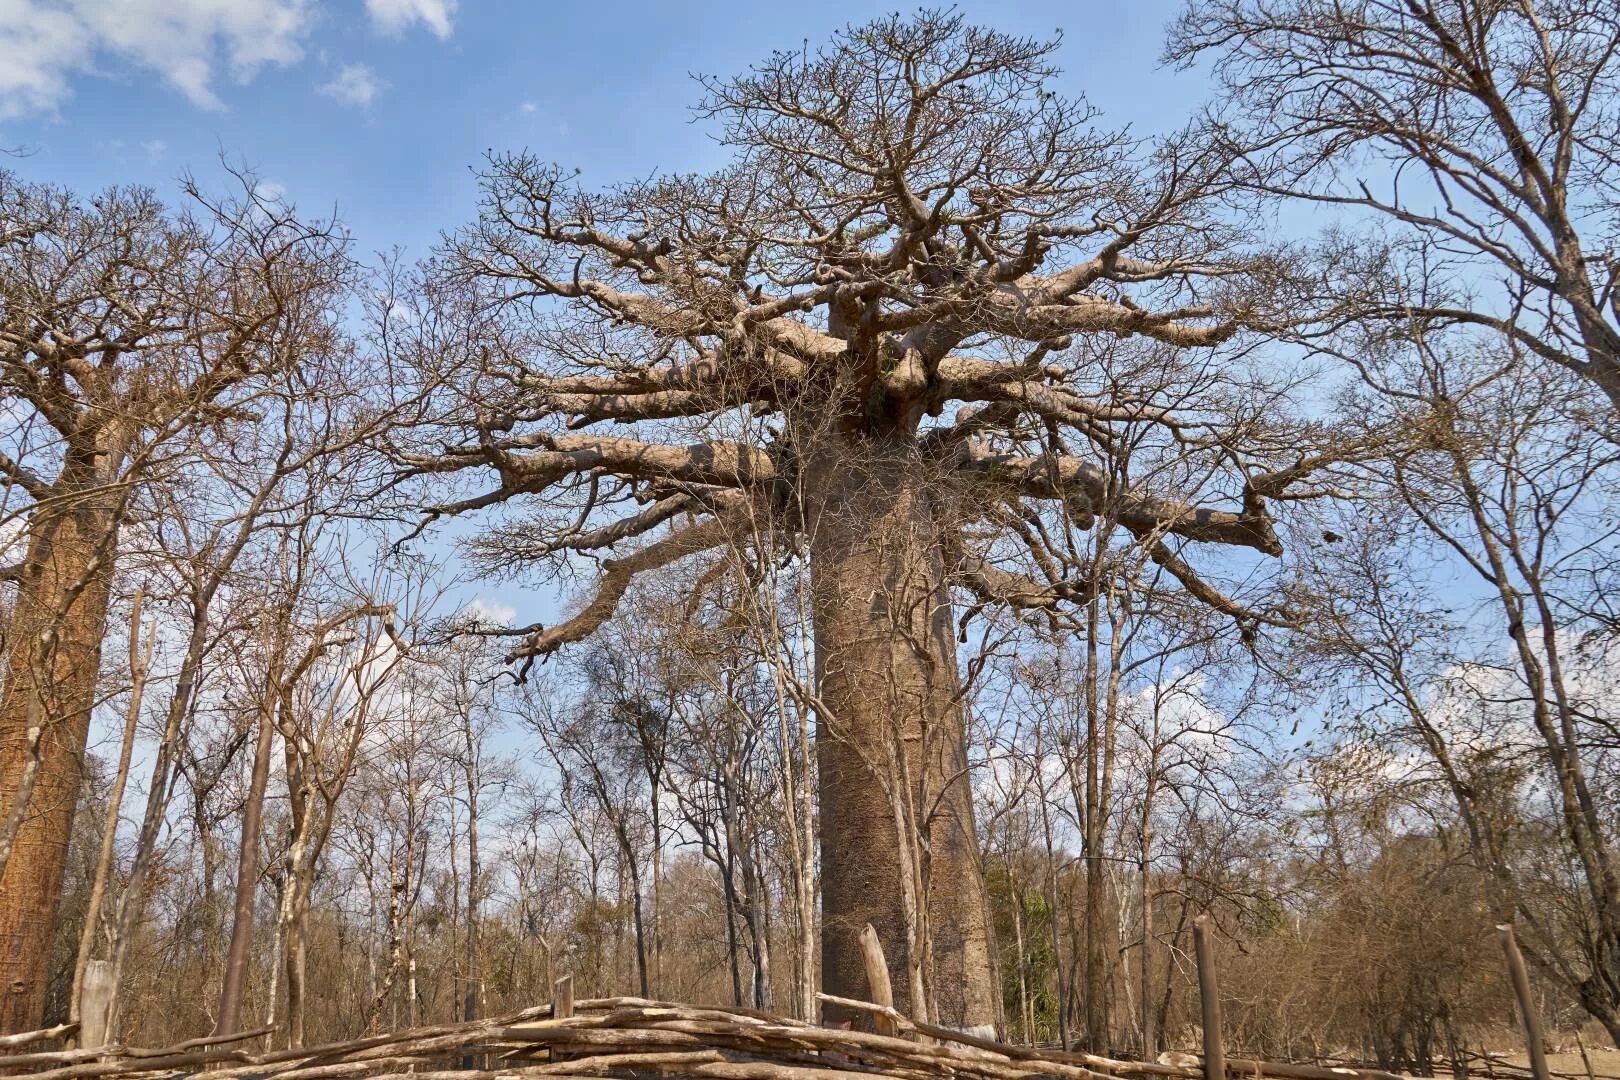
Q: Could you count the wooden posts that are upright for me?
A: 5